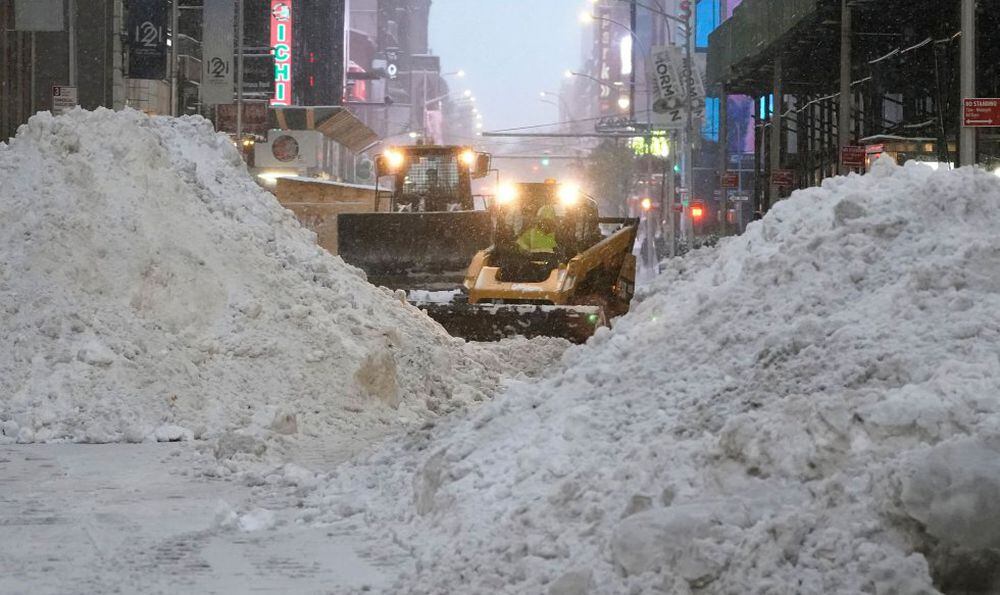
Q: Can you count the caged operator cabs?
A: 2